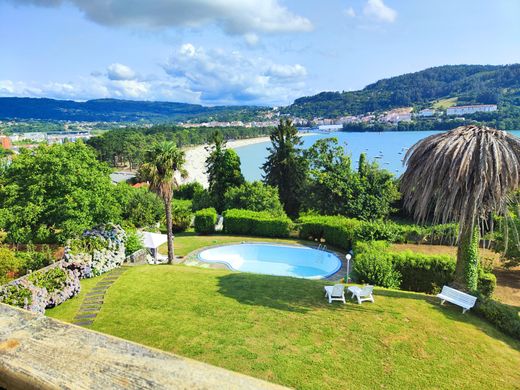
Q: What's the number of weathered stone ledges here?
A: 1